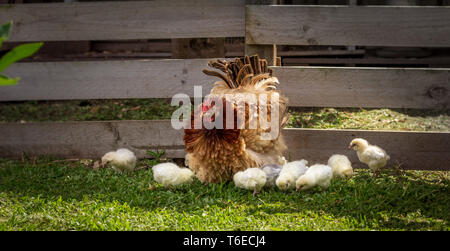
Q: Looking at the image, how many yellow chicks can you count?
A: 7